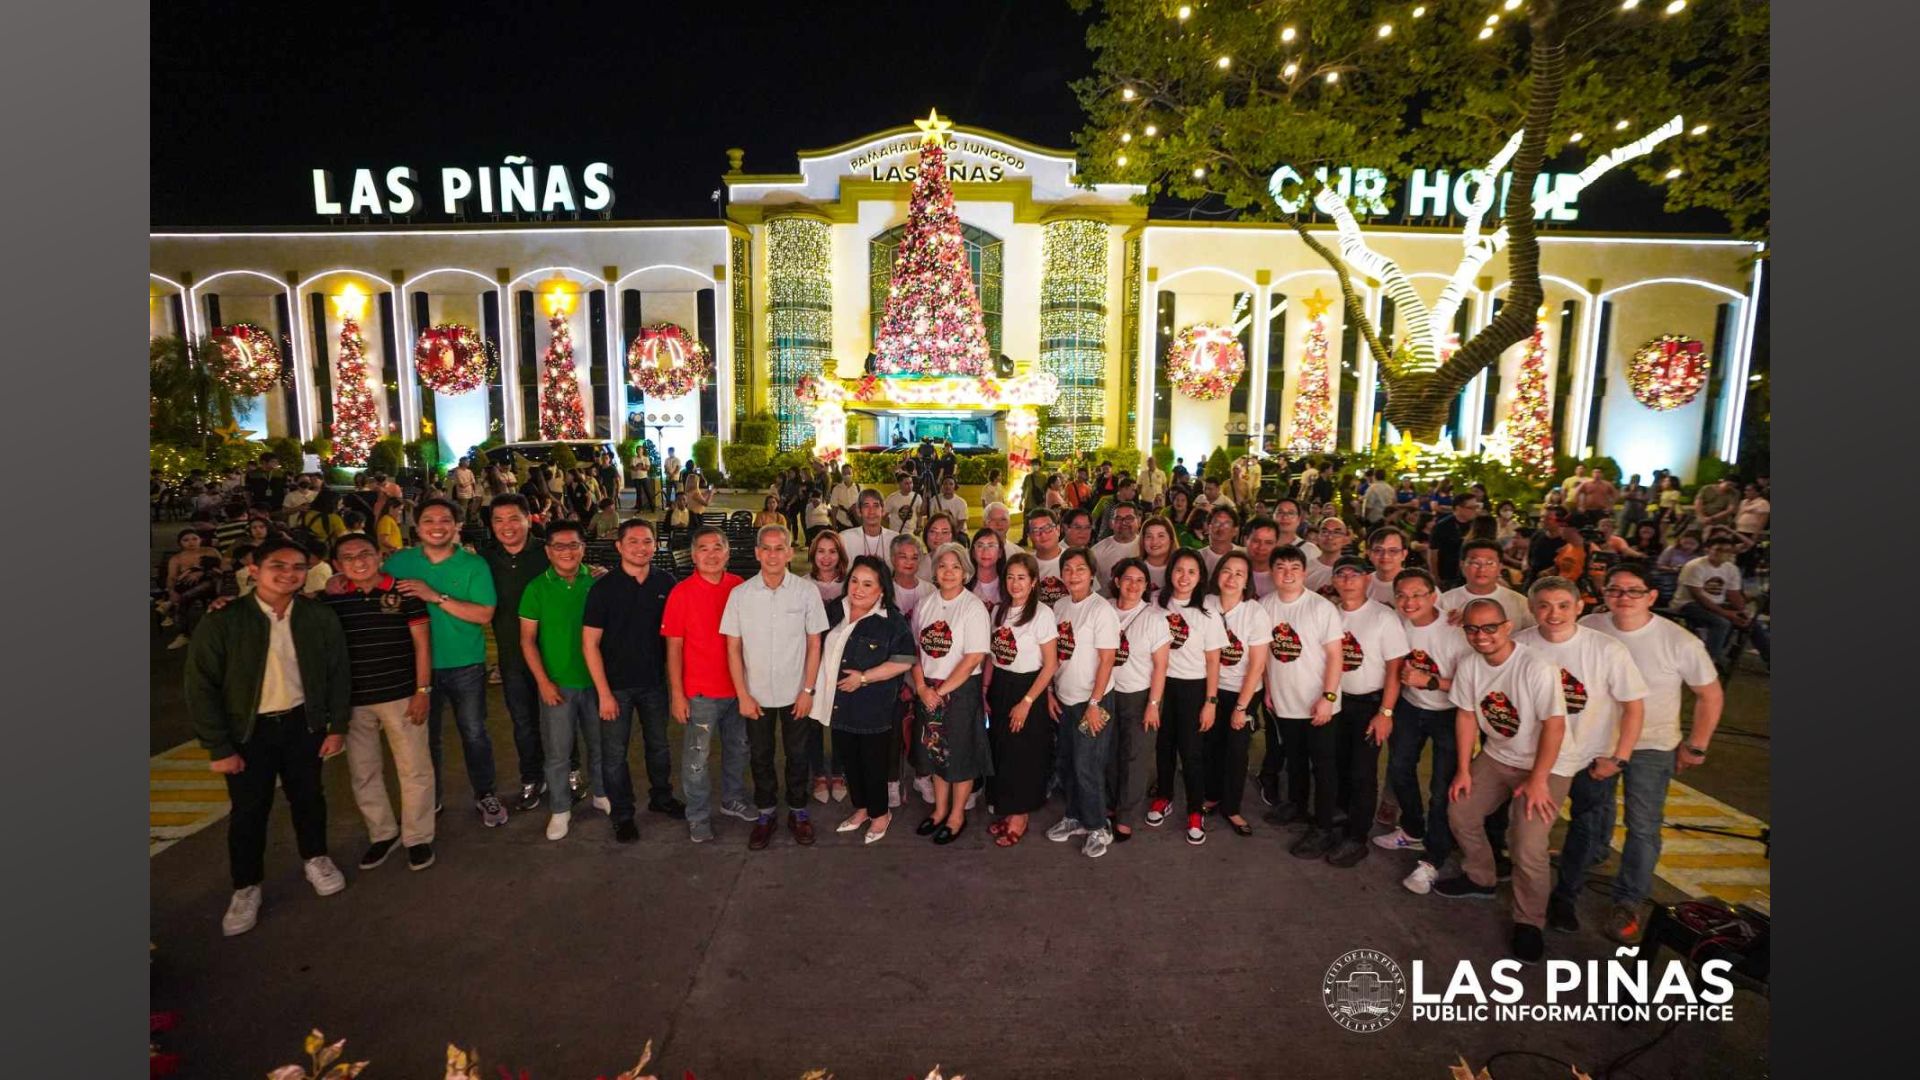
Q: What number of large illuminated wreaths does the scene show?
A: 5